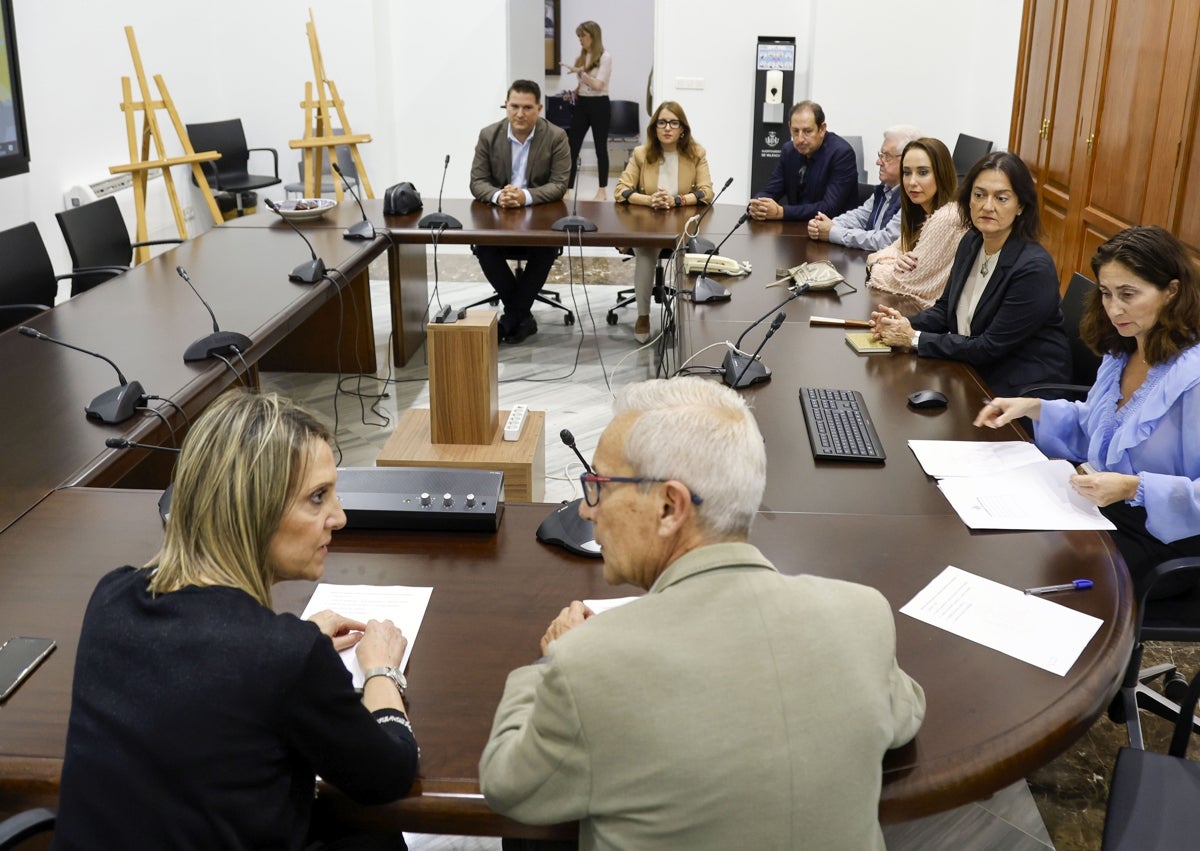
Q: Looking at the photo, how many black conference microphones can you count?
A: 12